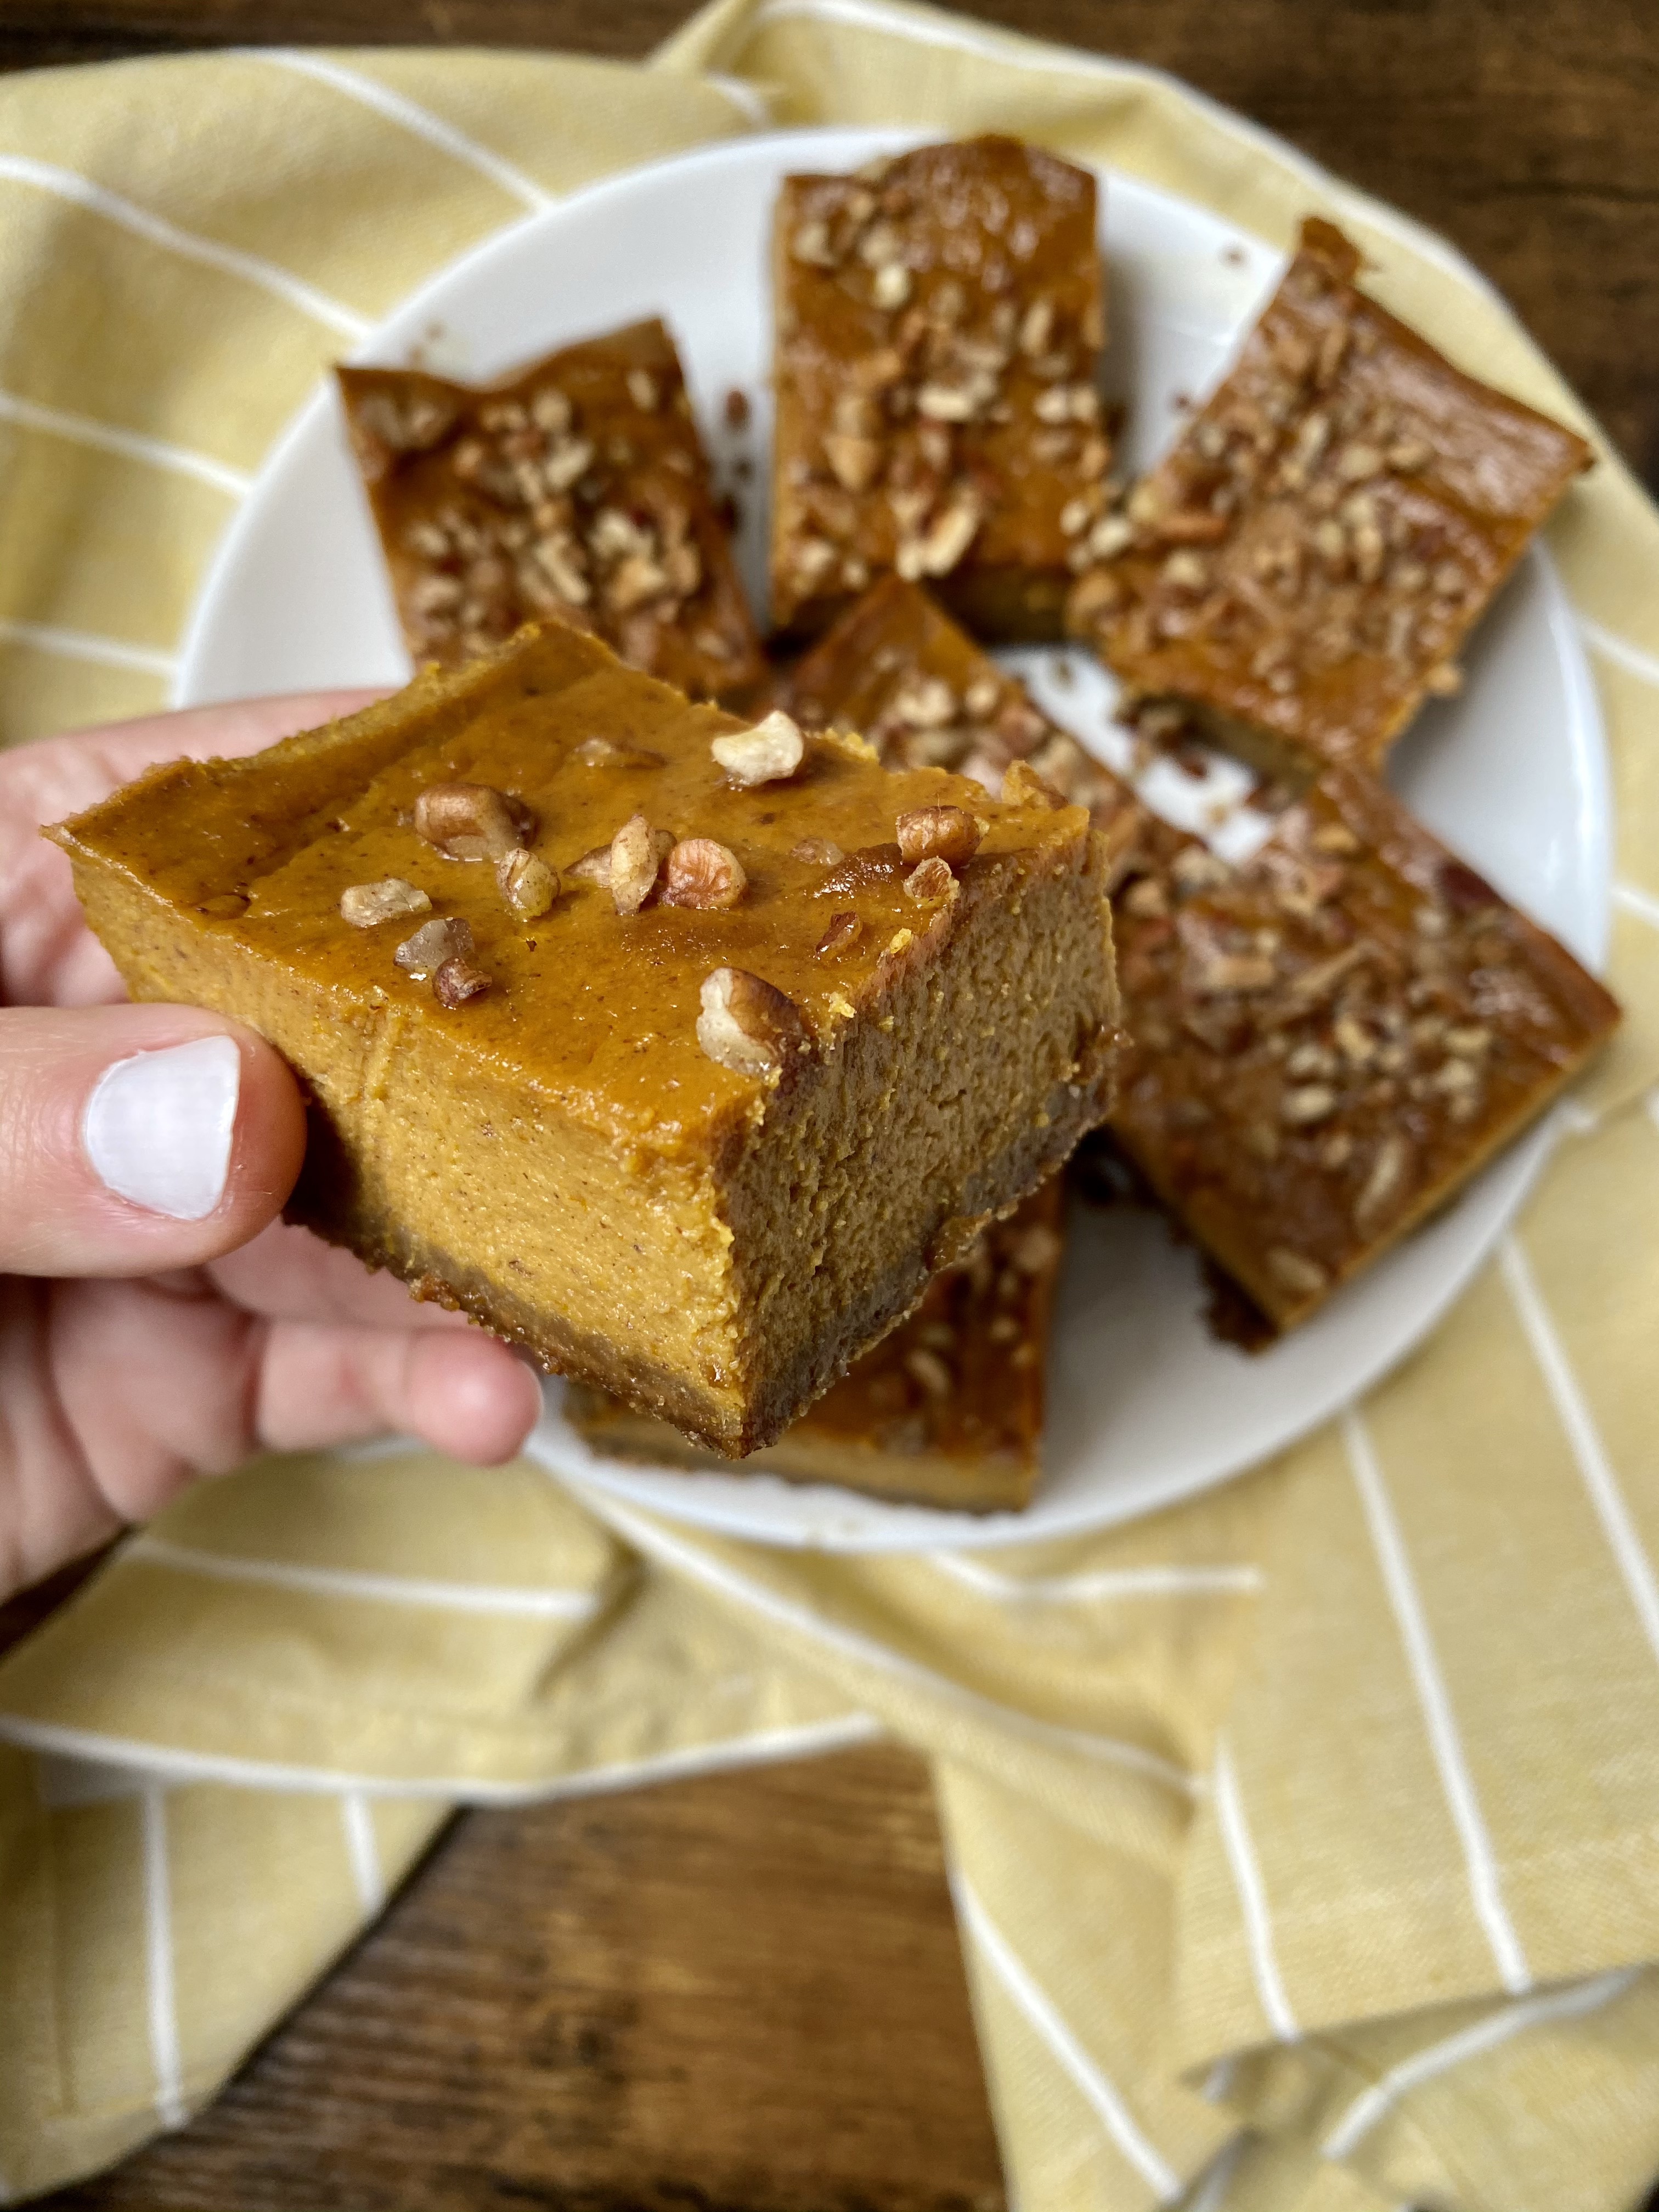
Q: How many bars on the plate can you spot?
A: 6